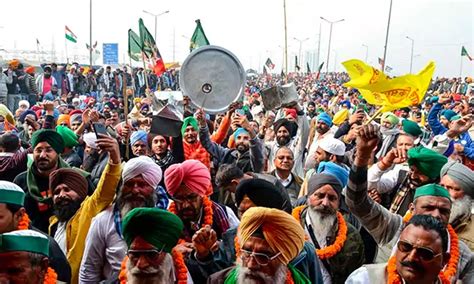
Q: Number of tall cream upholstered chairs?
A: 0